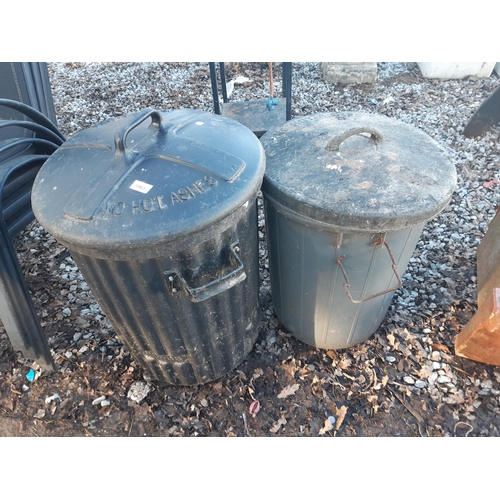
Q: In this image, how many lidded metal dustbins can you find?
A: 2